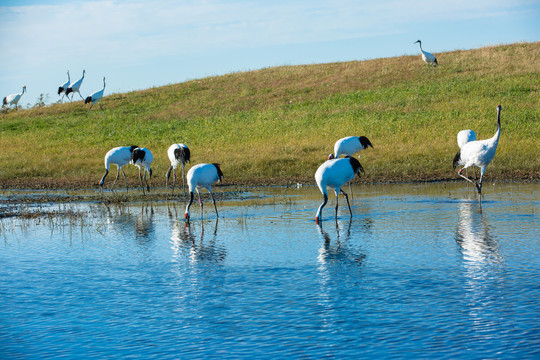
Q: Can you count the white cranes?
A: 13